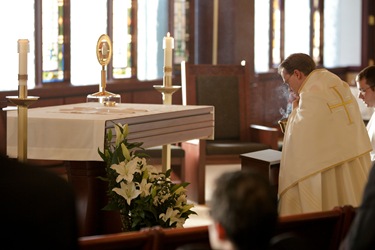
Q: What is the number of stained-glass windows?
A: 5